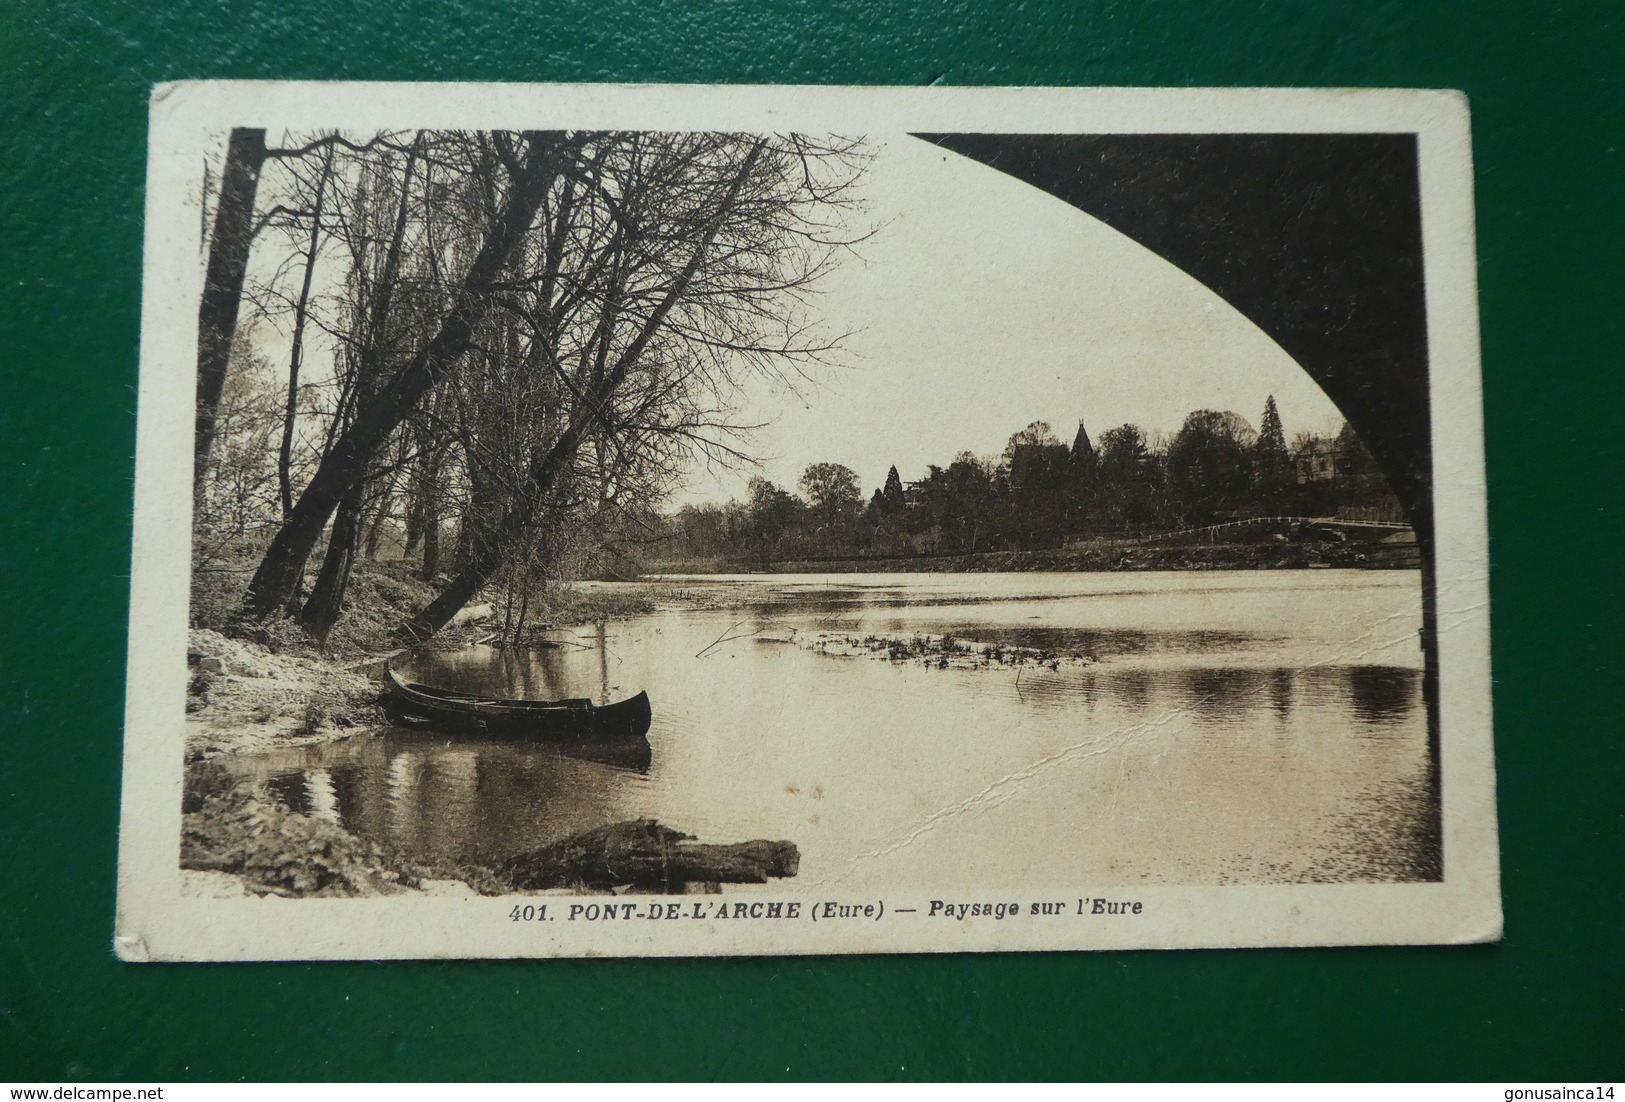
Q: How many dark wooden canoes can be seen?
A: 1